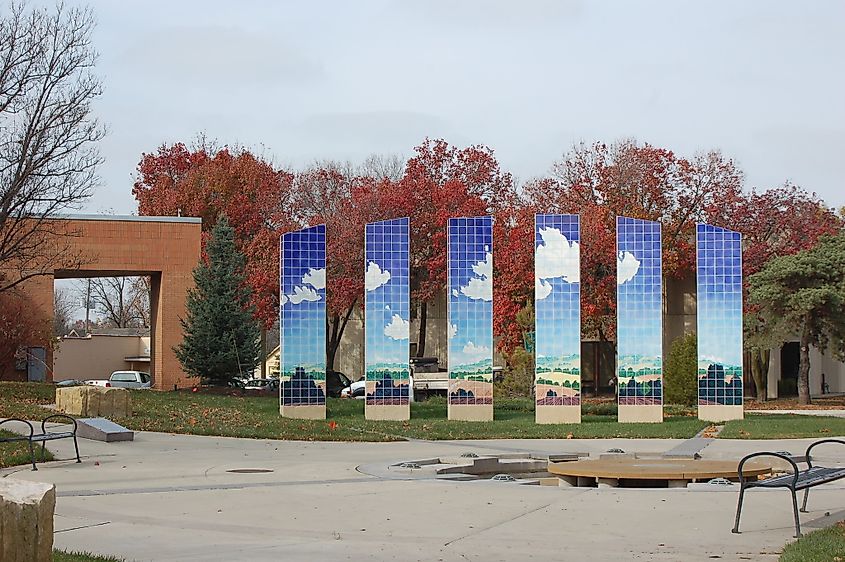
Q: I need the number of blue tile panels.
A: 6